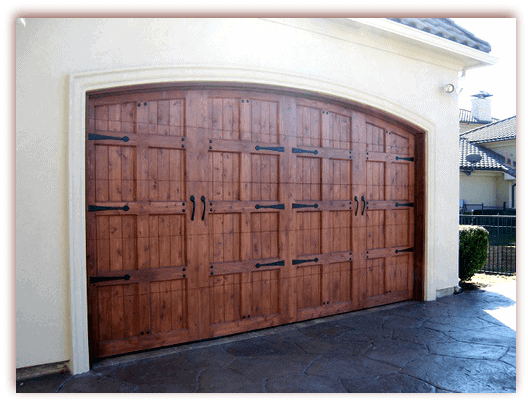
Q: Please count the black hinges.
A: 12